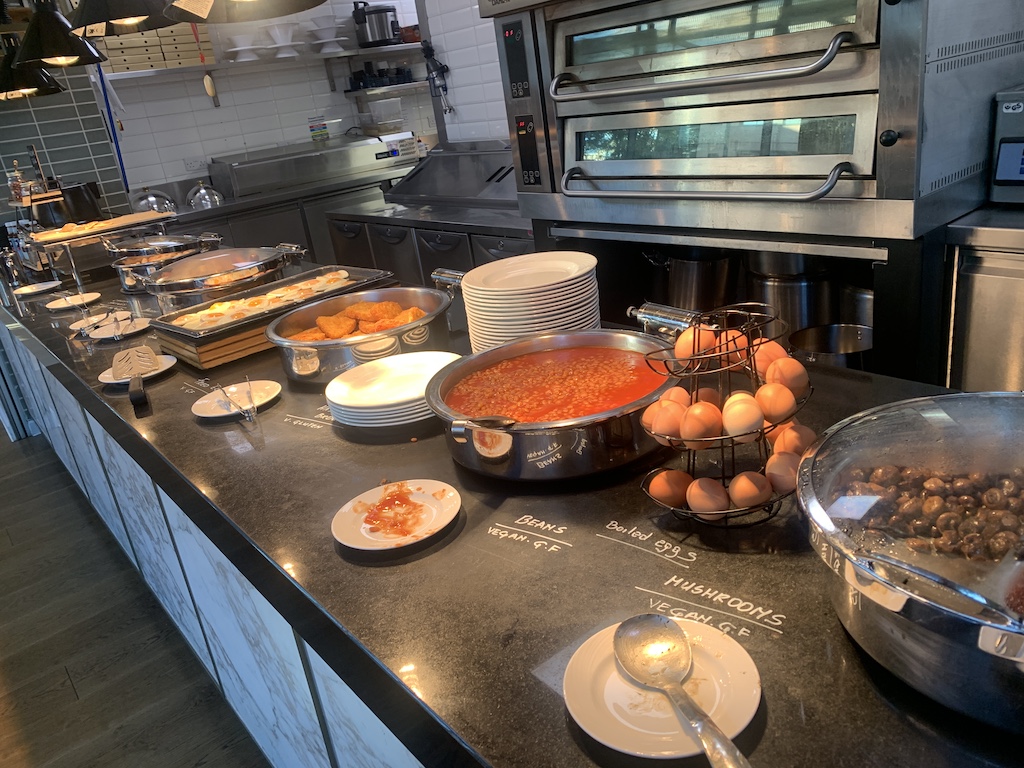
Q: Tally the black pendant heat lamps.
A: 4